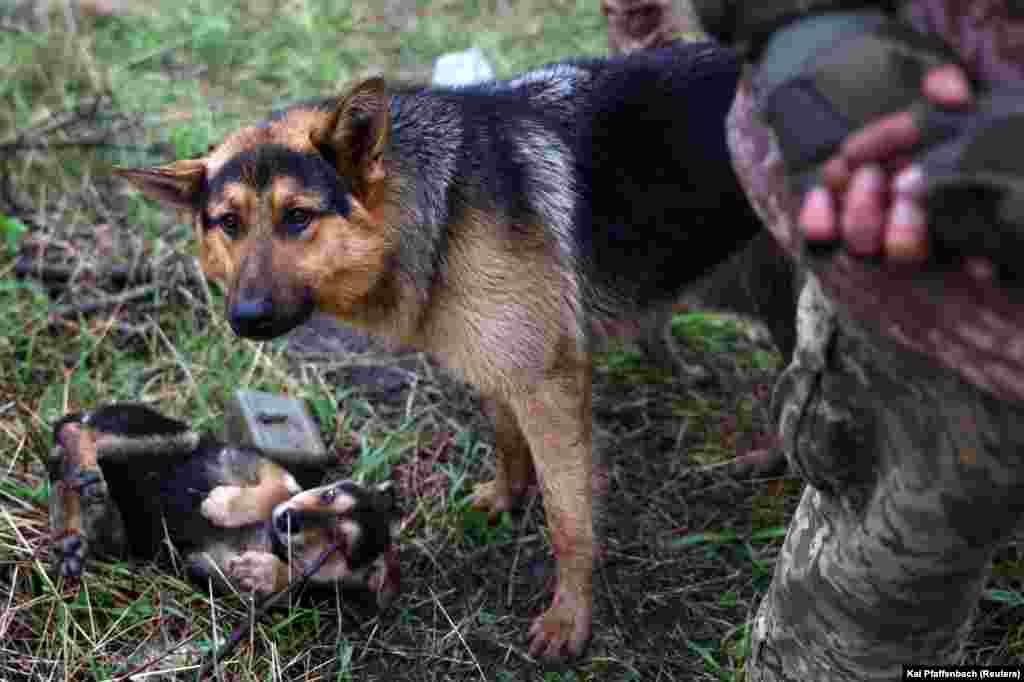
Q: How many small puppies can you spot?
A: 1